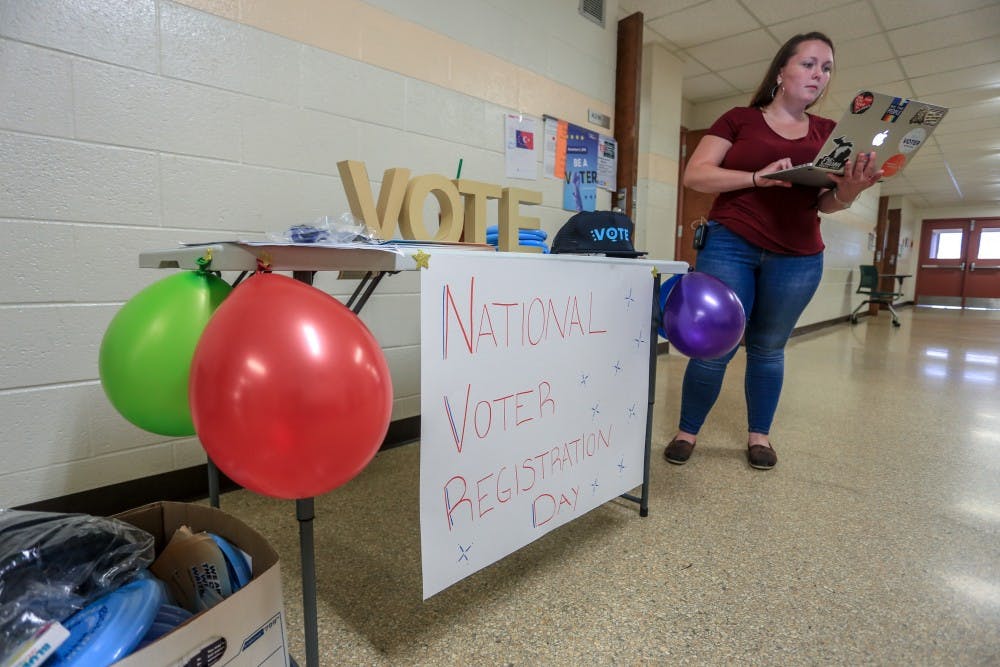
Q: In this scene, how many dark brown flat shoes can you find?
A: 2